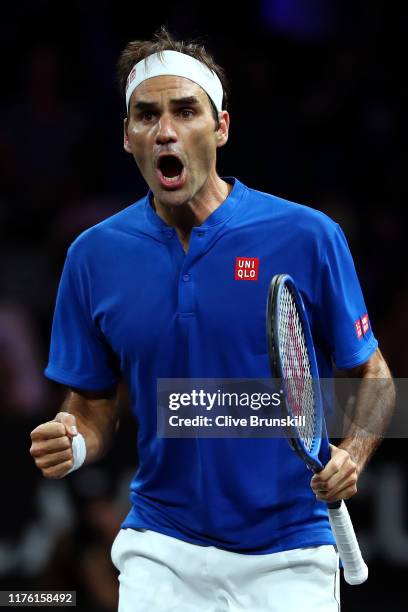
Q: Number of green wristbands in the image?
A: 0